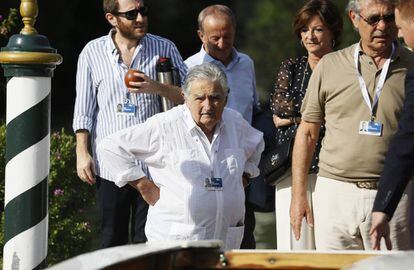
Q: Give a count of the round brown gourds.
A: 1